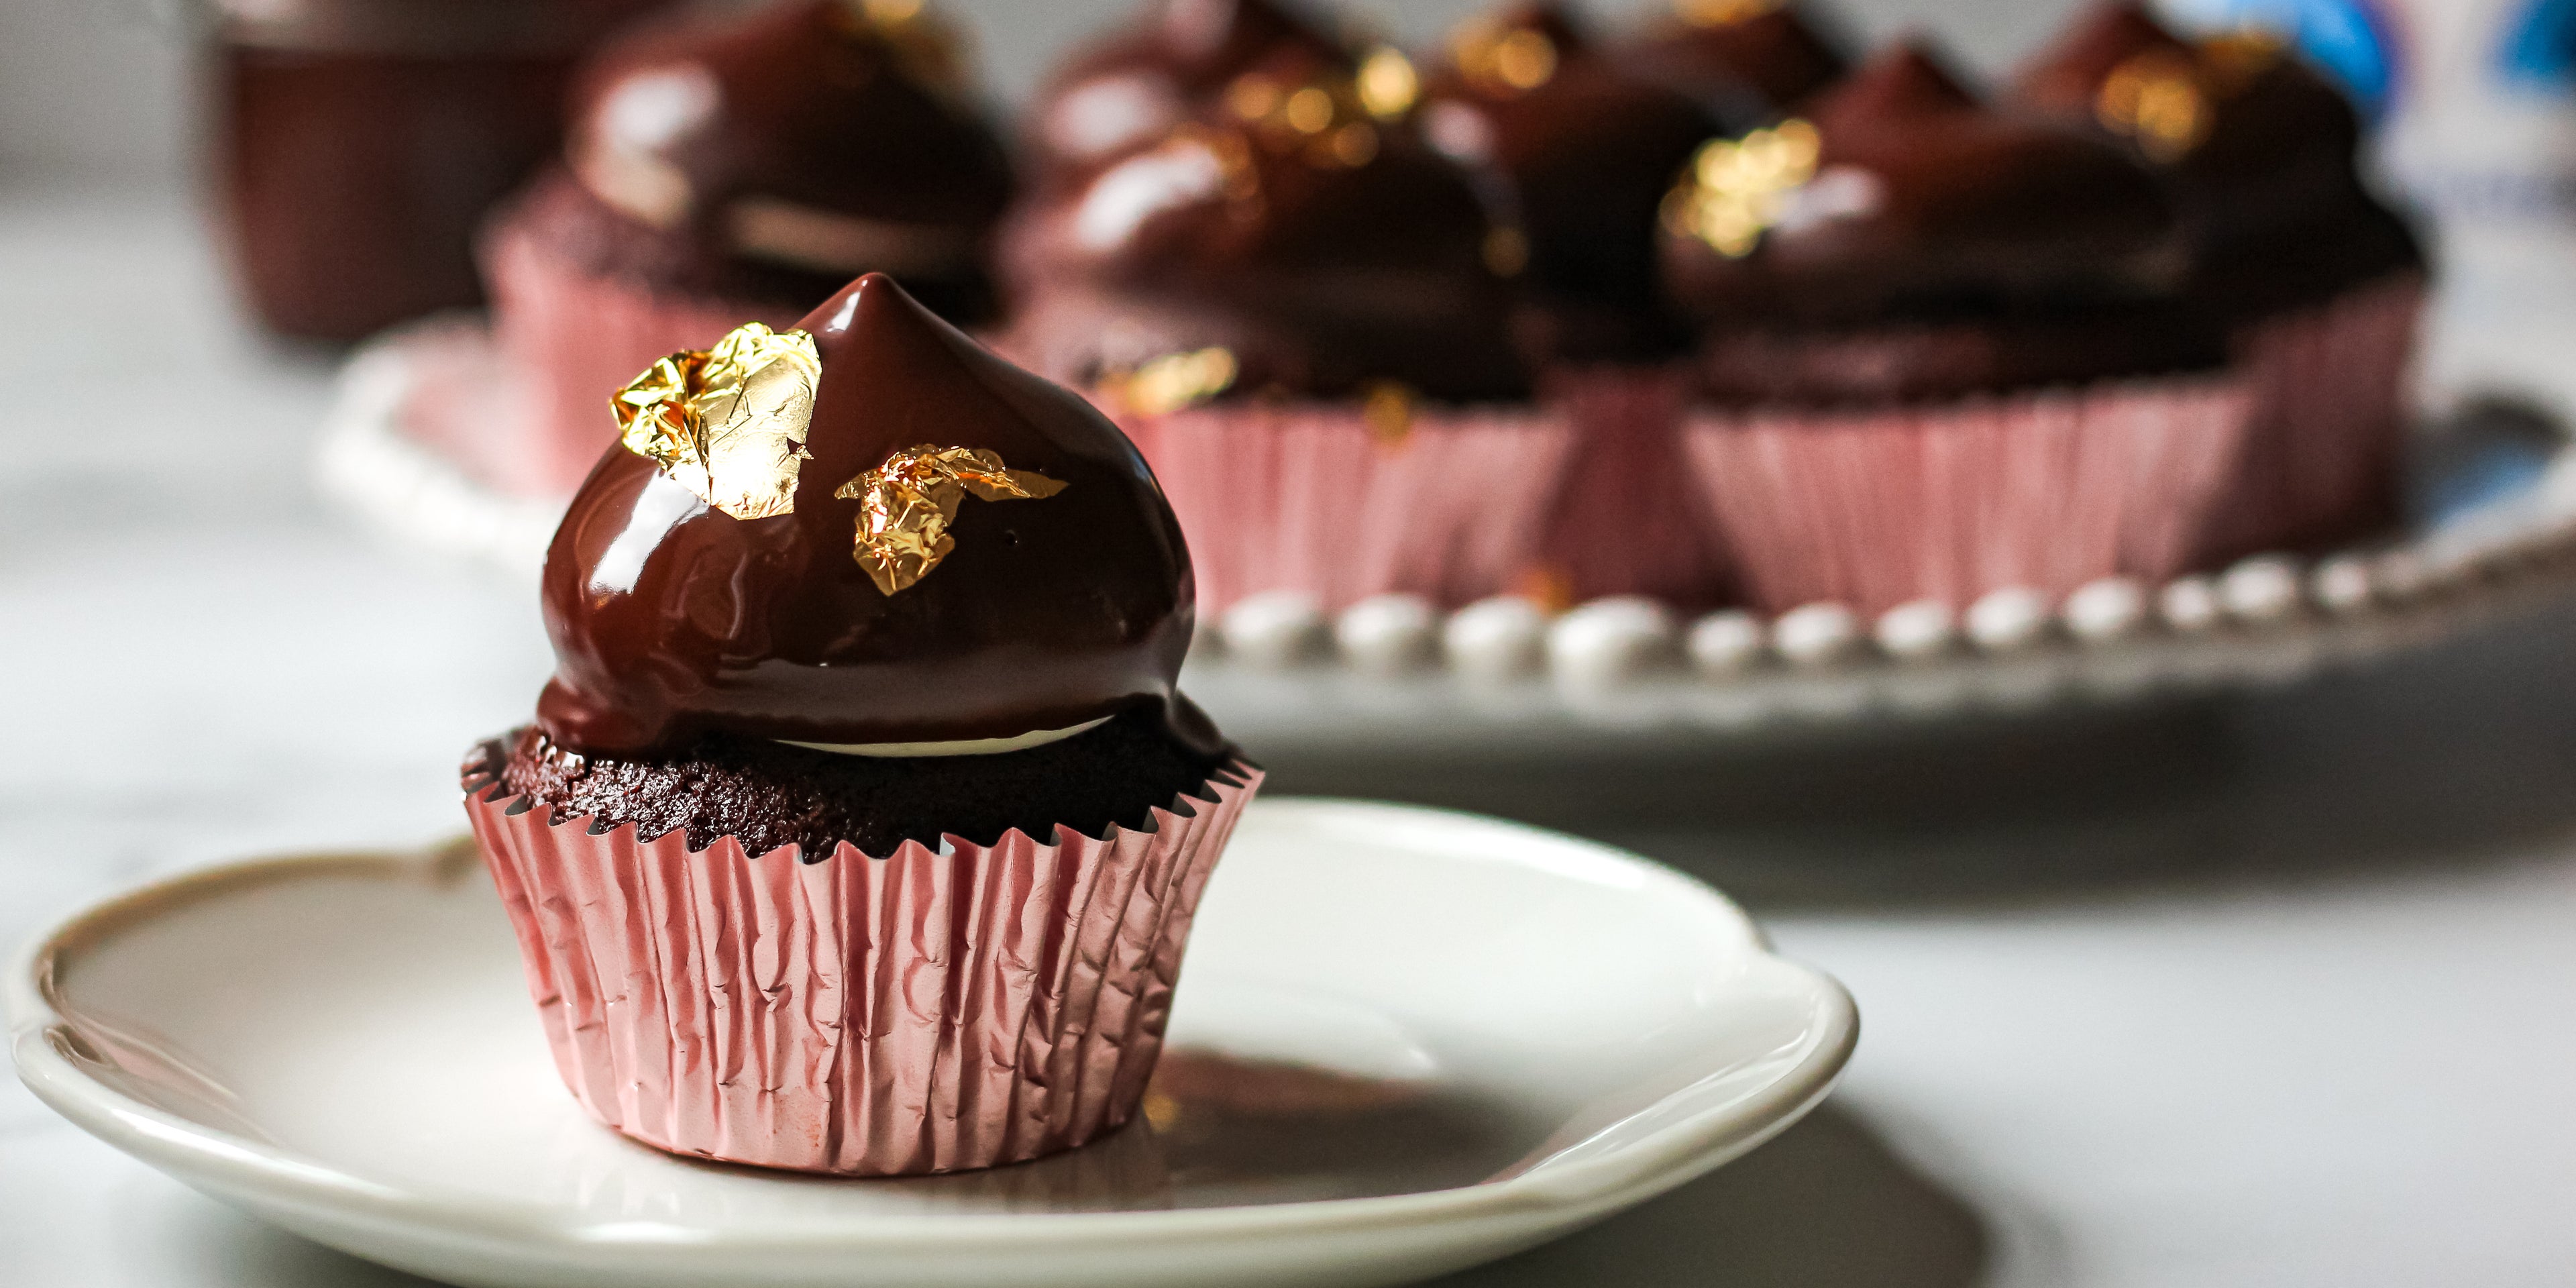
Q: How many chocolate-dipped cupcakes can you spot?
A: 8